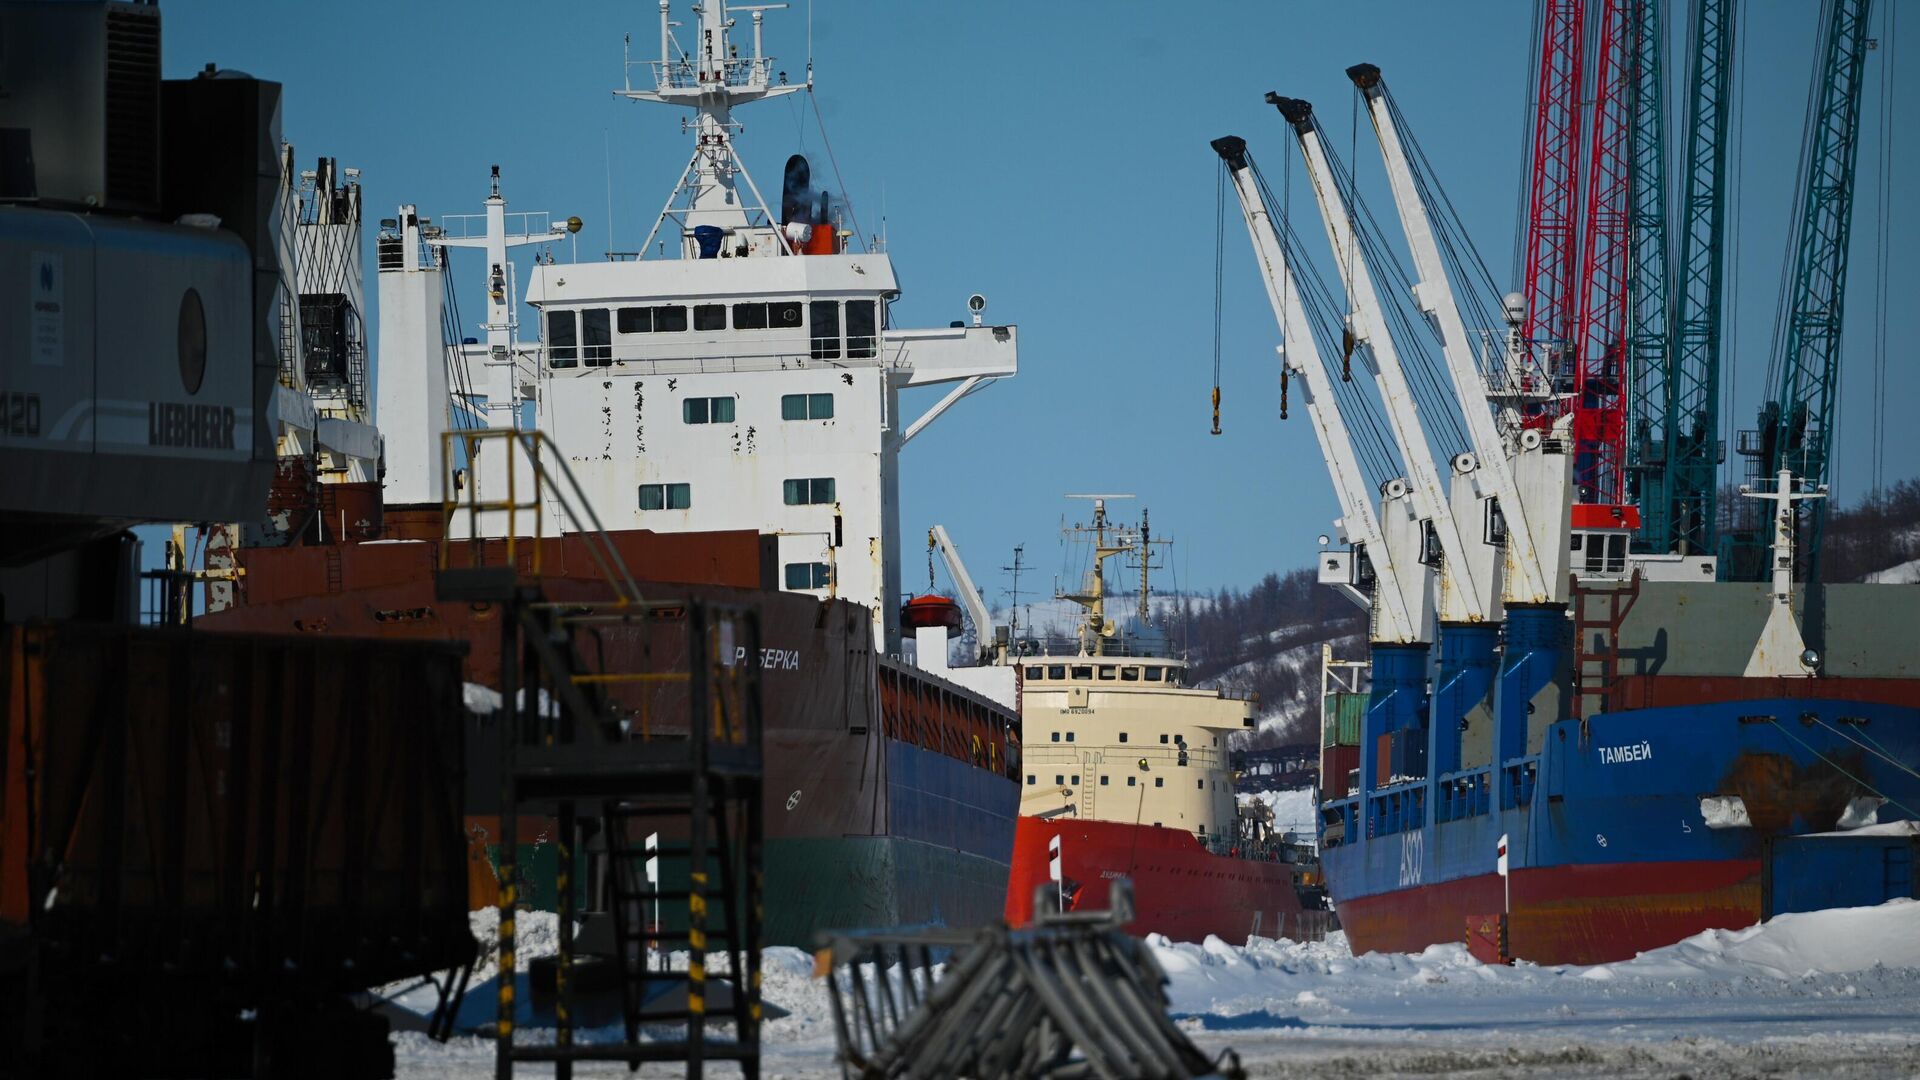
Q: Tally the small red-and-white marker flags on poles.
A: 3